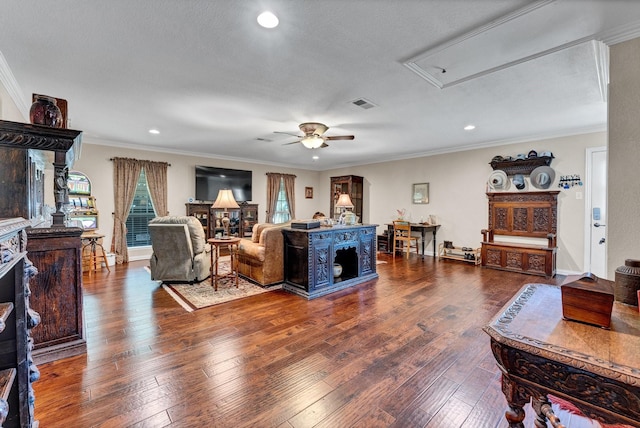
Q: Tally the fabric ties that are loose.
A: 0